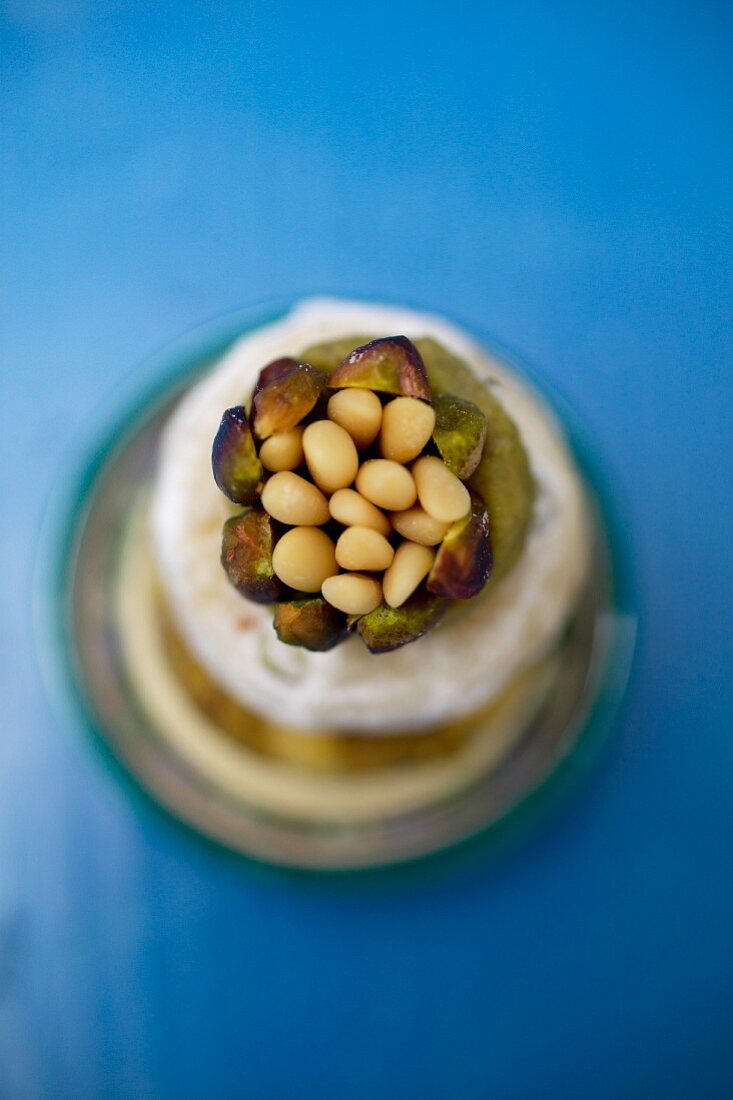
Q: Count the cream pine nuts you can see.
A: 13